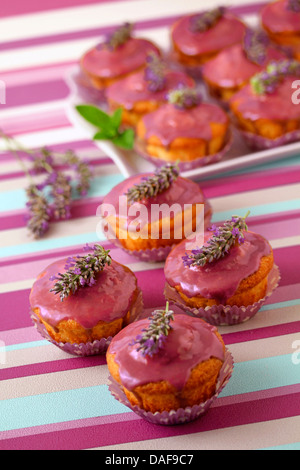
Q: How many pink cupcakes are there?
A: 11